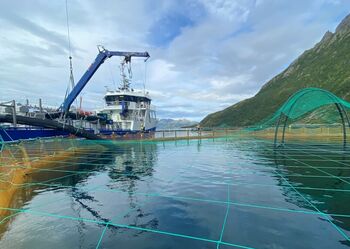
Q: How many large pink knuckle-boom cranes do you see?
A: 0